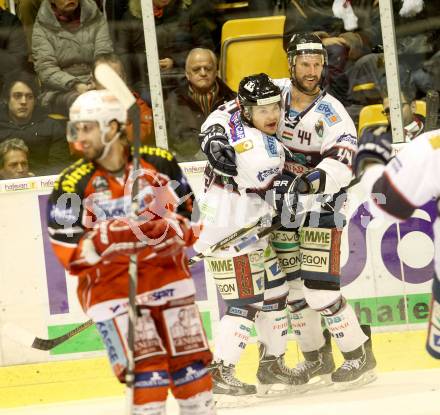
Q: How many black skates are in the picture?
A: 4